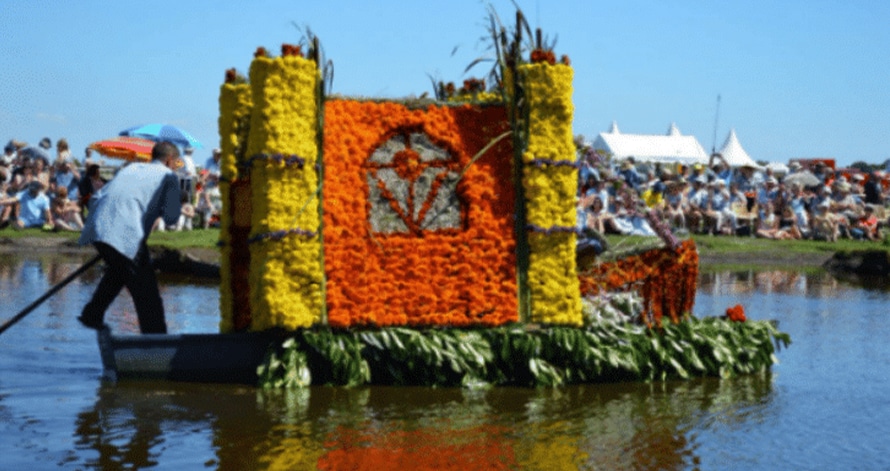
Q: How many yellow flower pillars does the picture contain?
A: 3